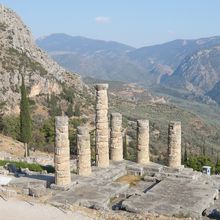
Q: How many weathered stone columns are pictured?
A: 6